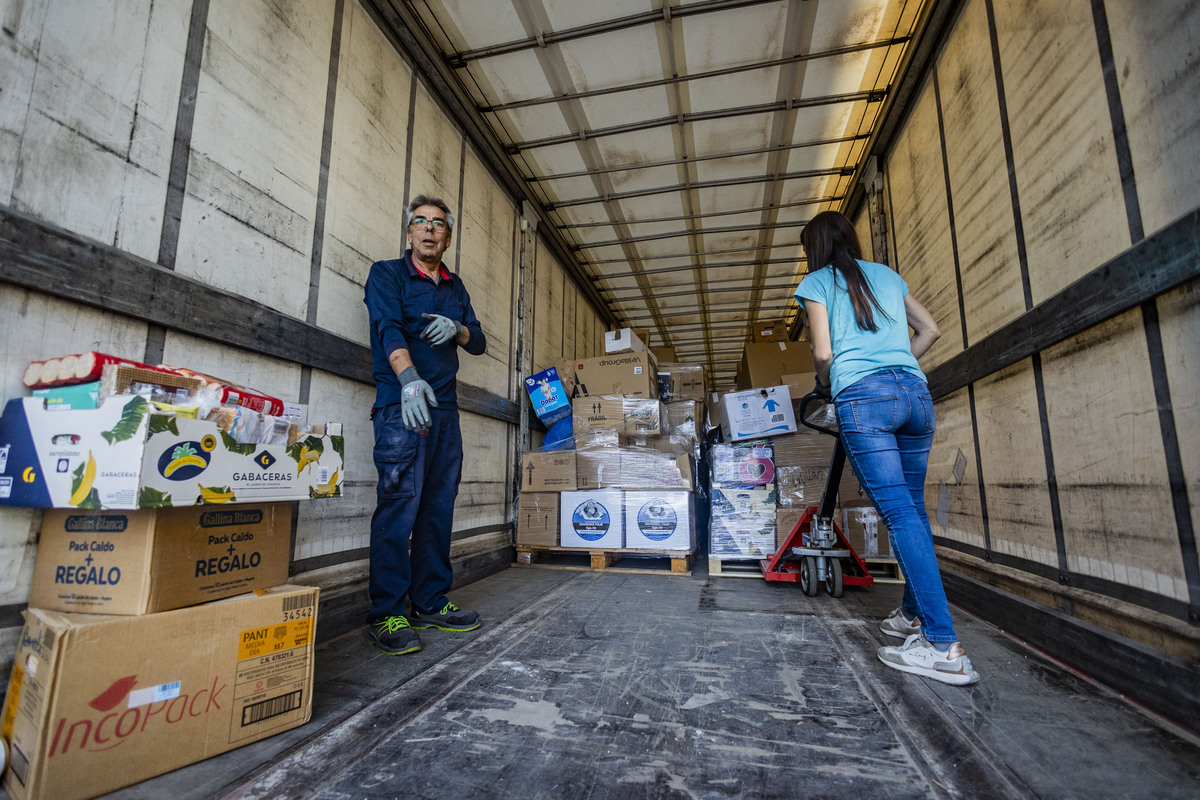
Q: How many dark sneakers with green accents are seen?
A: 2